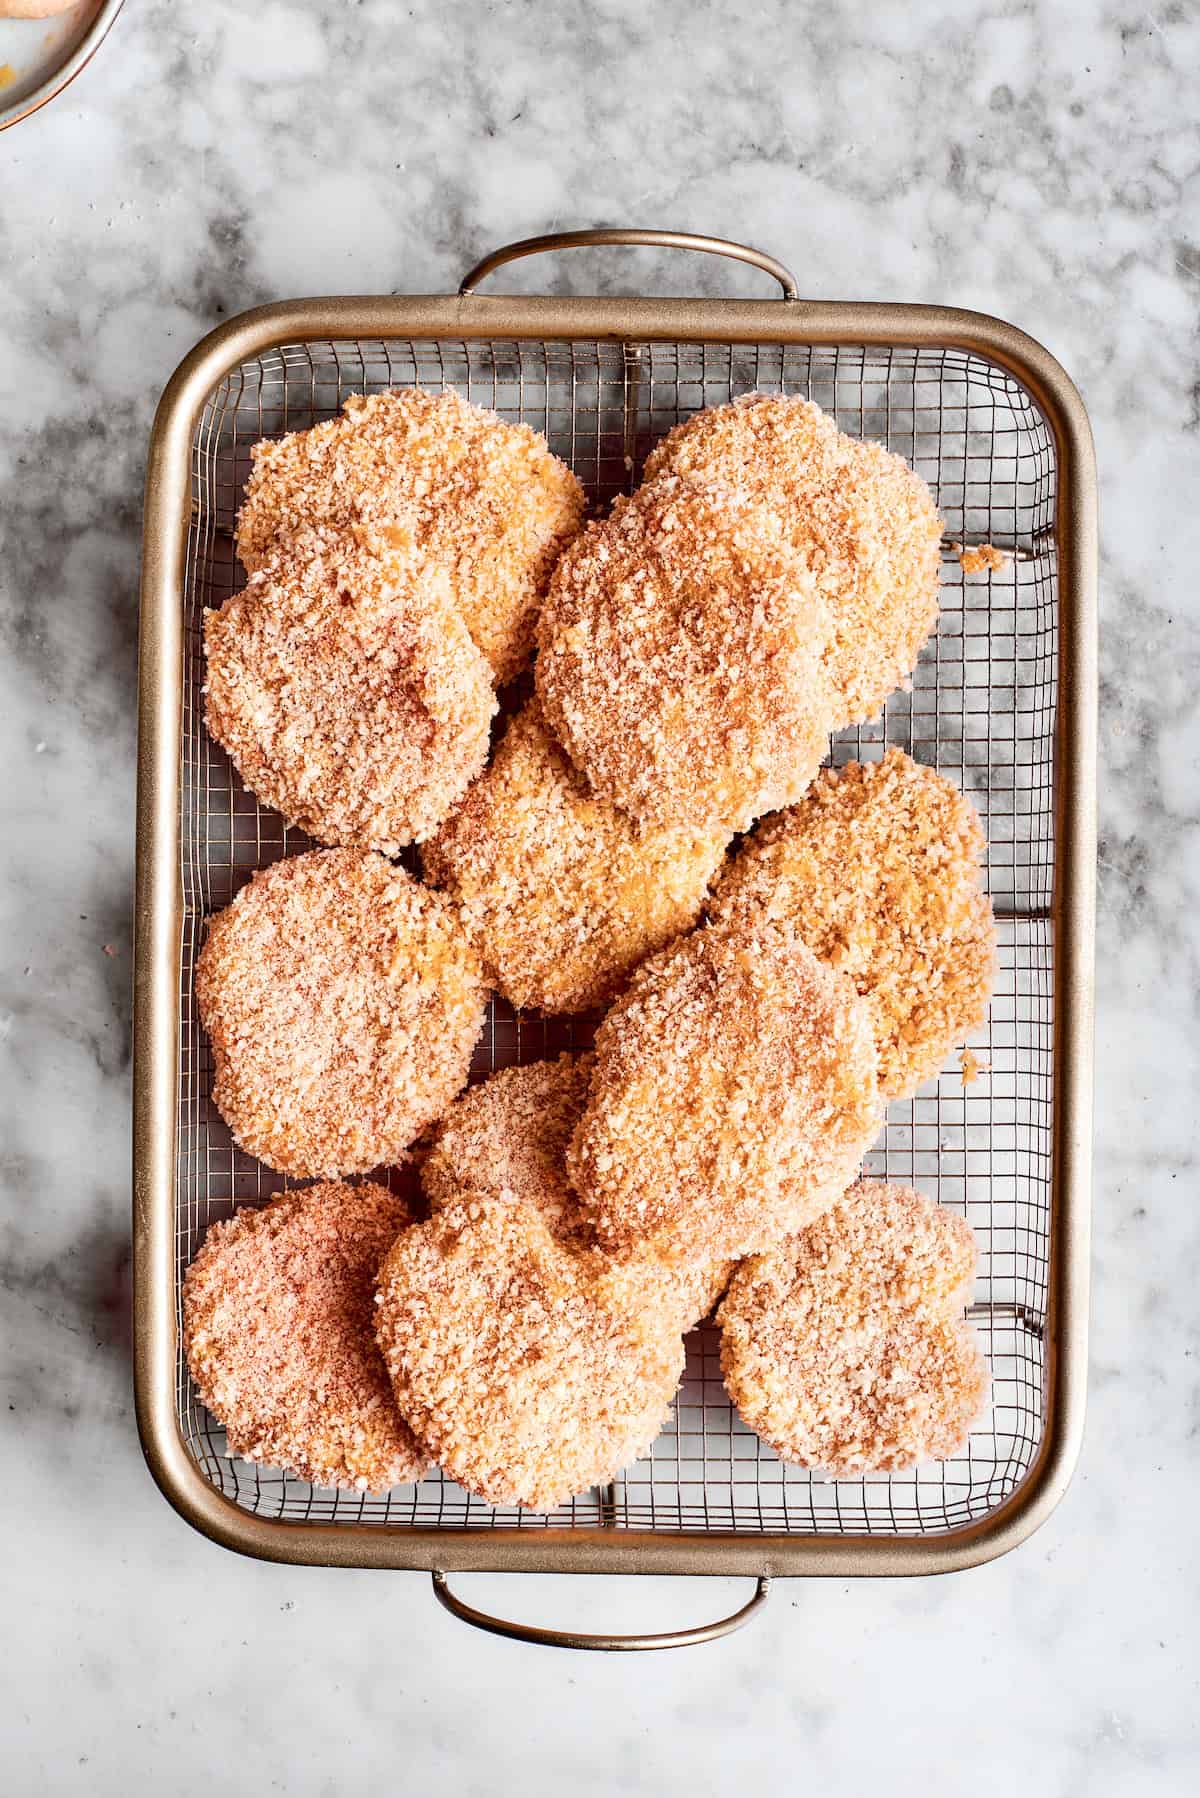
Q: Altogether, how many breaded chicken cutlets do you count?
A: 12